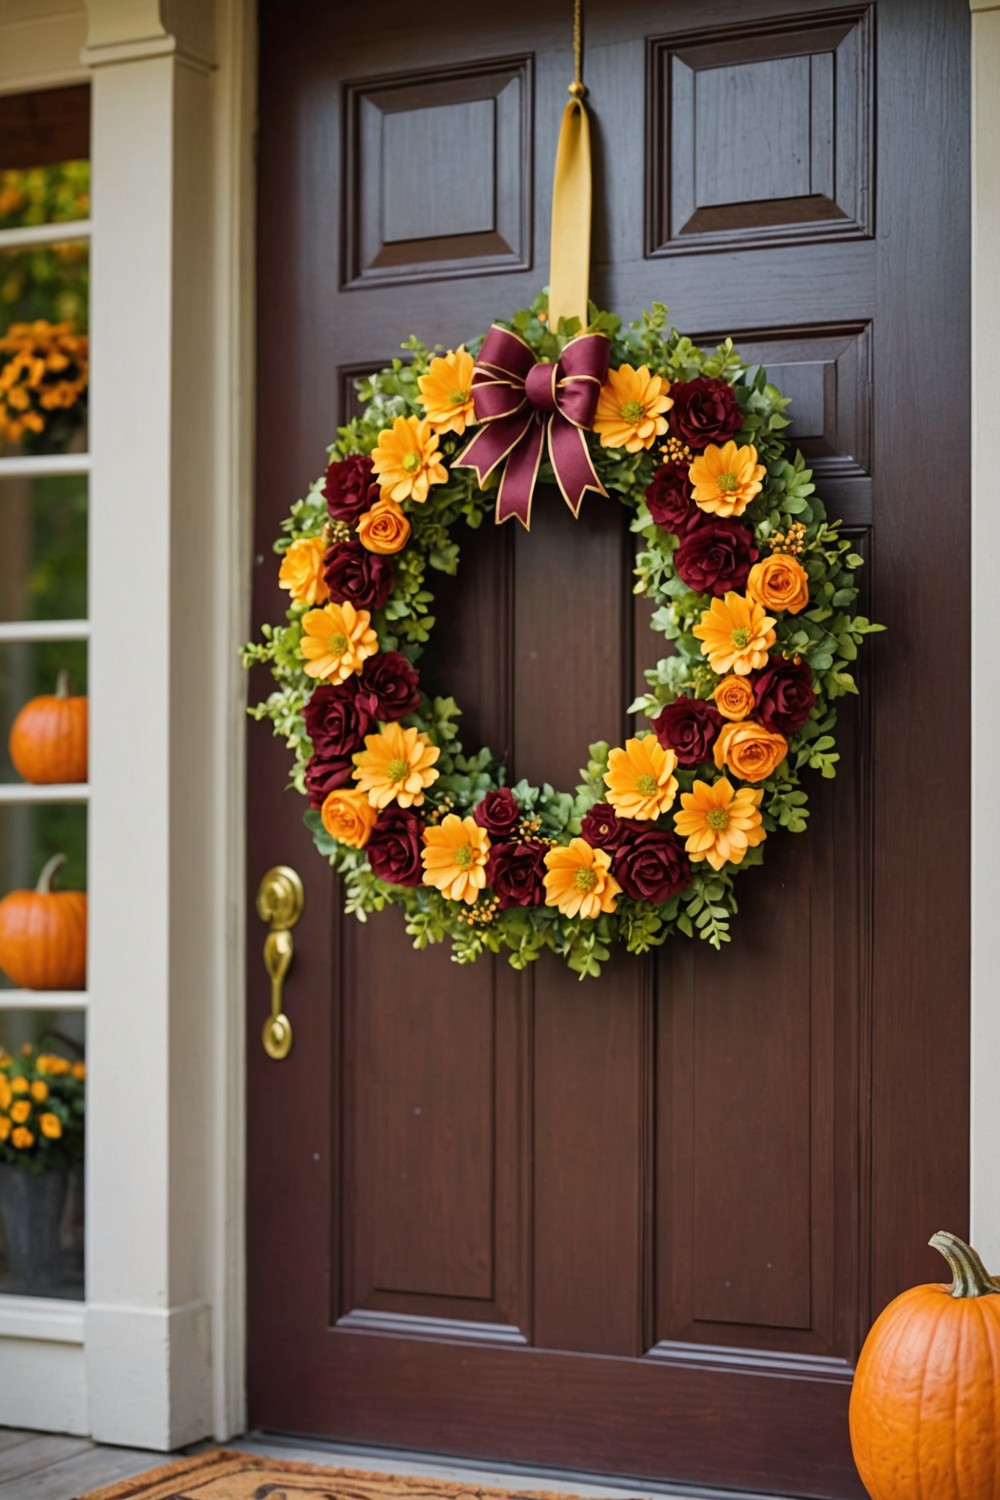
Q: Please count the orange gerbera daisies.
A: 11